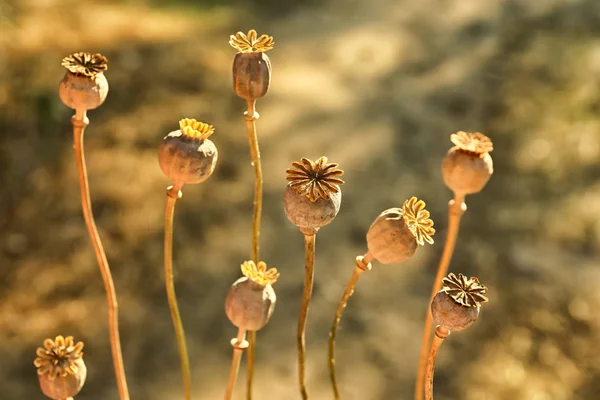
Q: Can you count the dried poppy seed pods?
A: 9